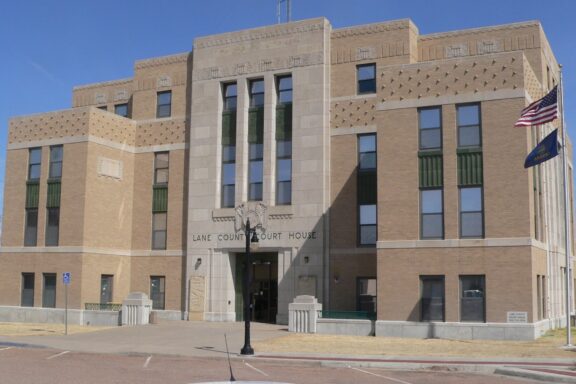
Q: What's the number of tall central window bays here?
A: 3